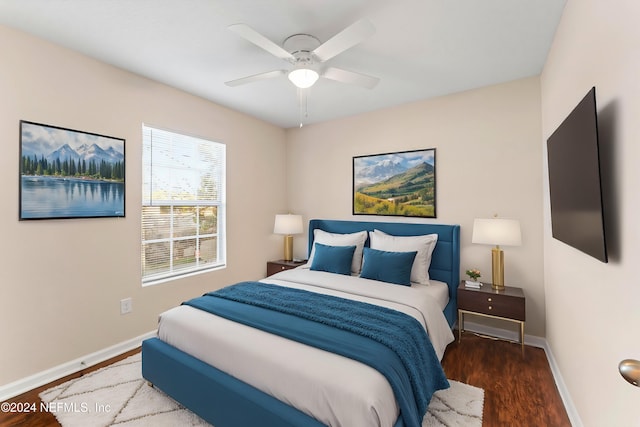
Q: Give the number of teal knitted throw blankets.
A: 1